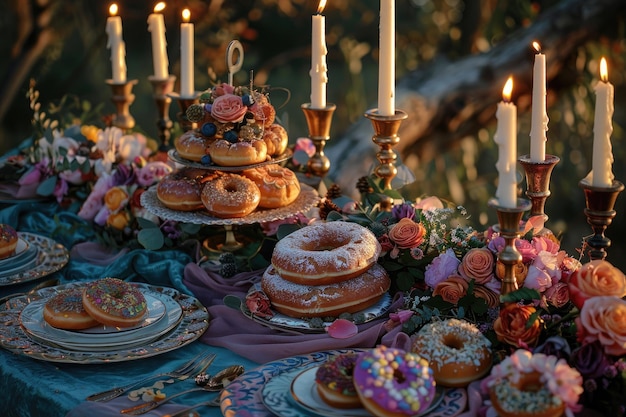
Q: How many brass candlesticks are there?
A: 8